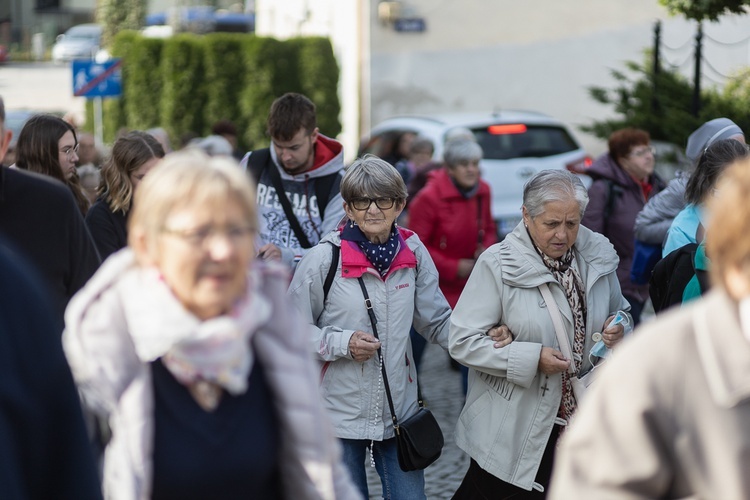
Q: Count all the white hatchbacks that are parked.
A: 1